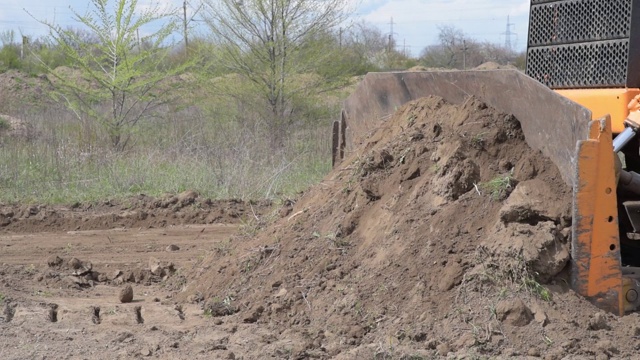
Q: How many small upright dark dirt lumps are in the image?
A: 5